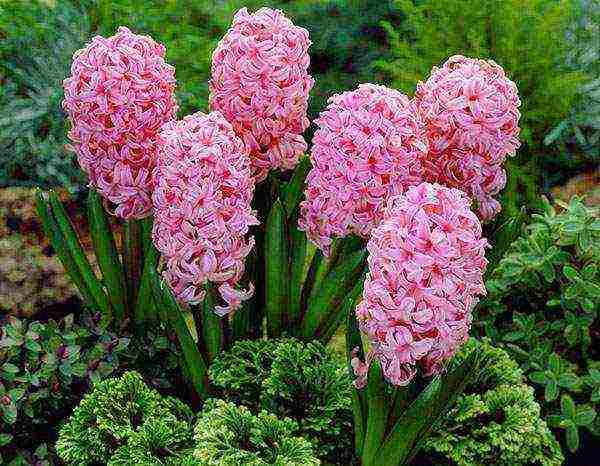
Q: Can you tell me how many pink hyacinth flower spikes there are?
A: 6